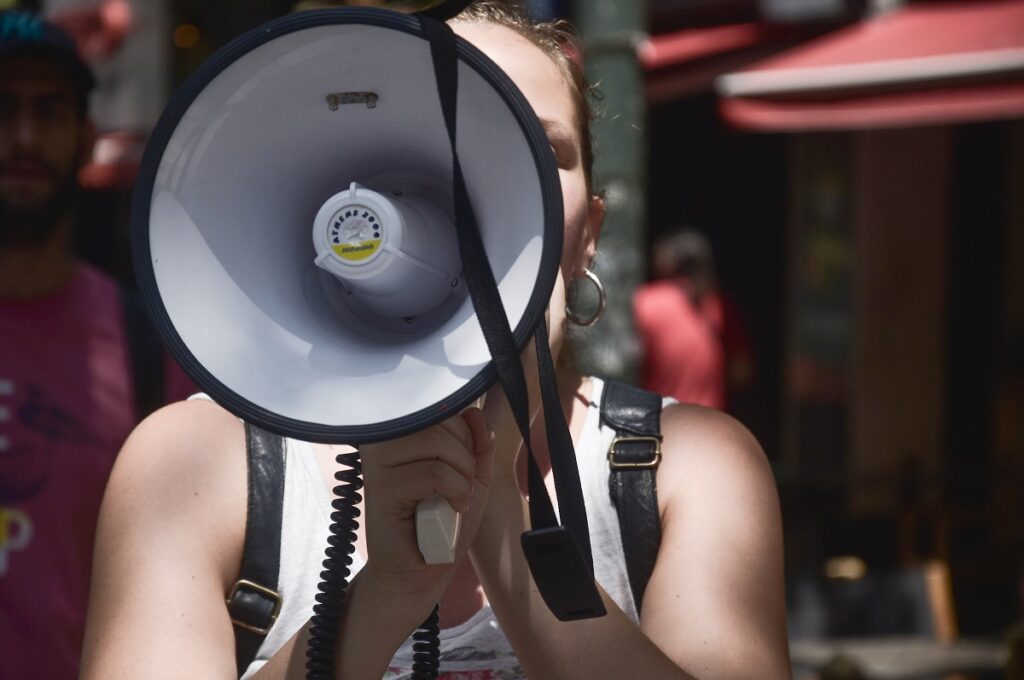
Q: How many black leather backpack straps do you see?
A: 2